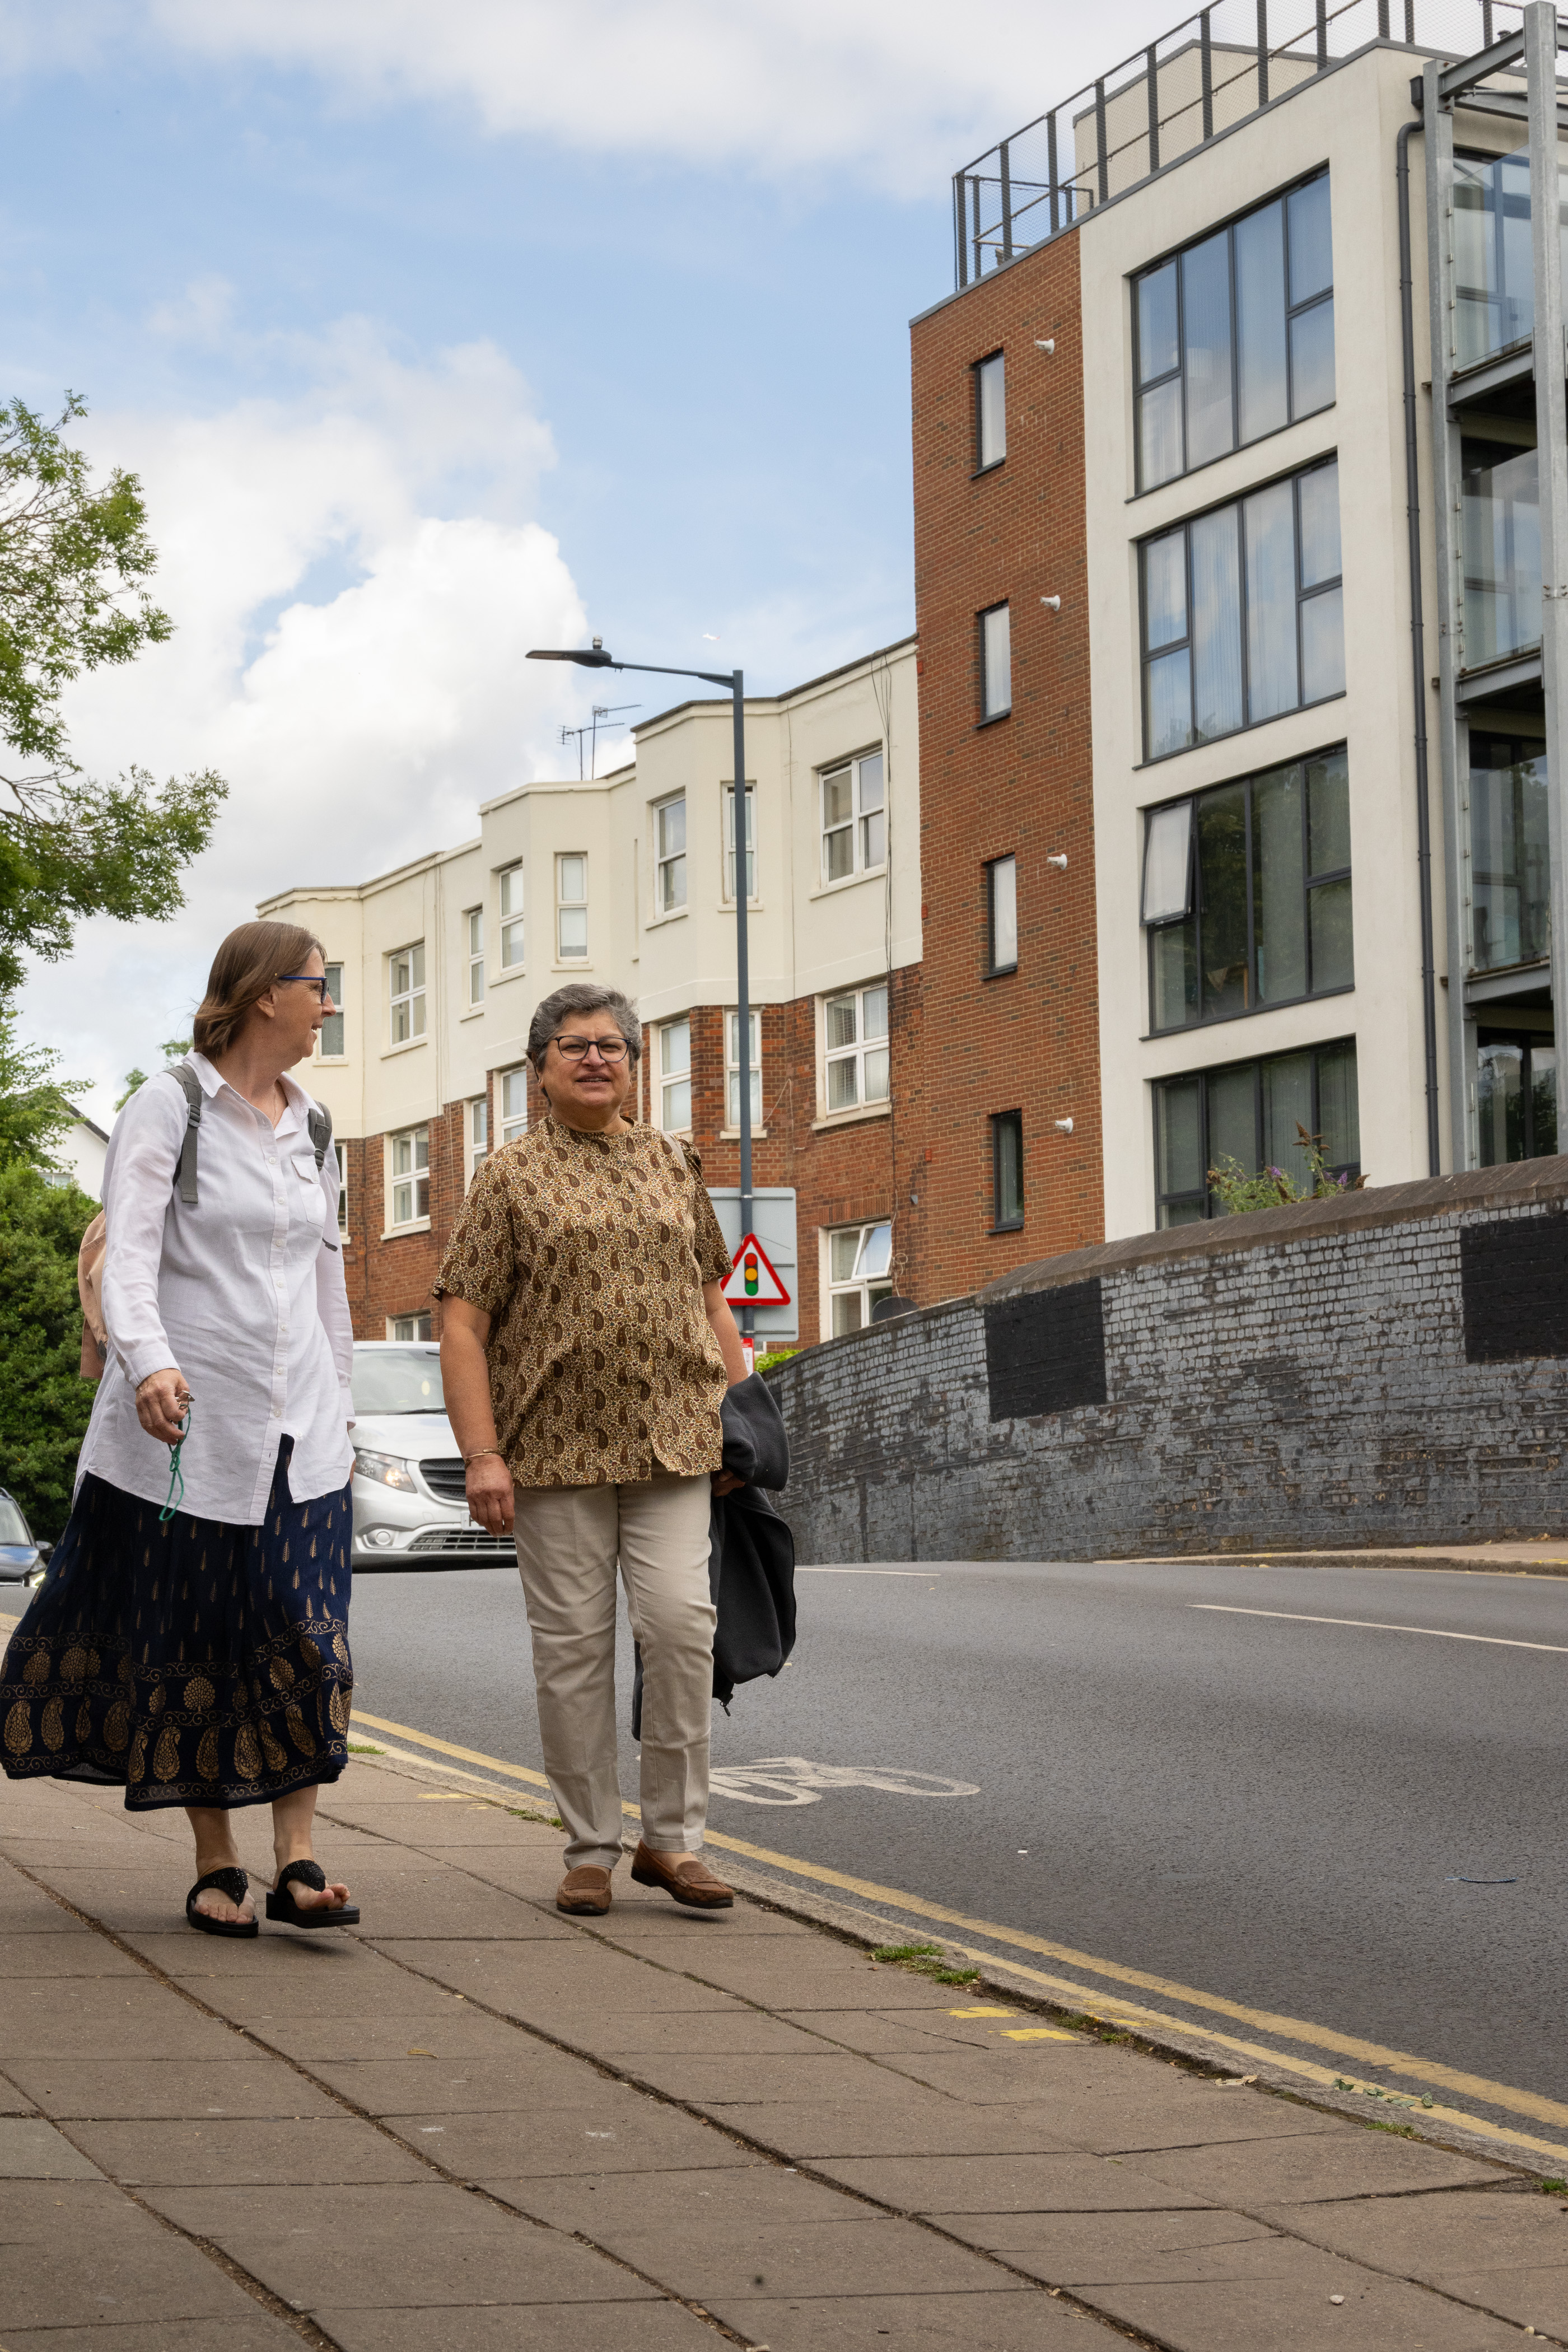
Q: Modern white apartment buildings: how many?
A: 1